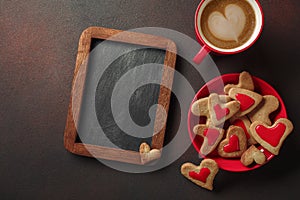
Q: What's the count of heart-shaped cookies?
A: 12